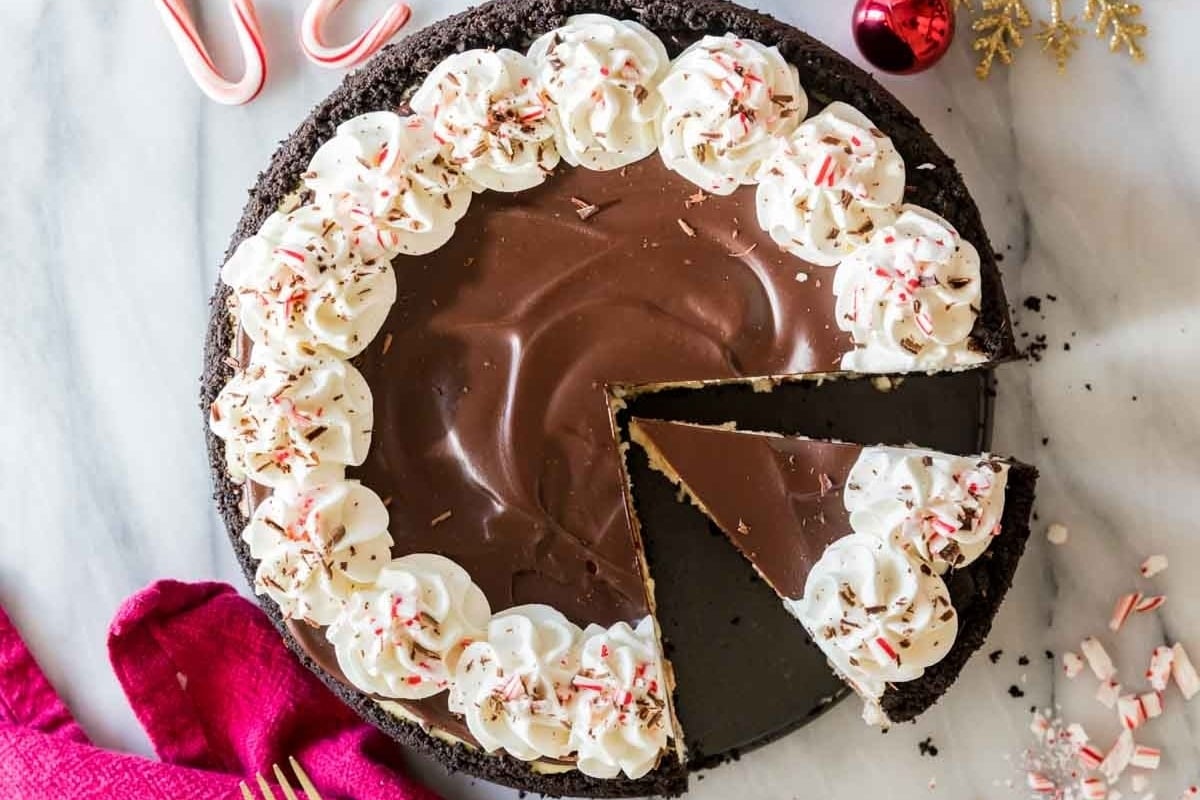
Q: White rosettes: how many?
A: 14